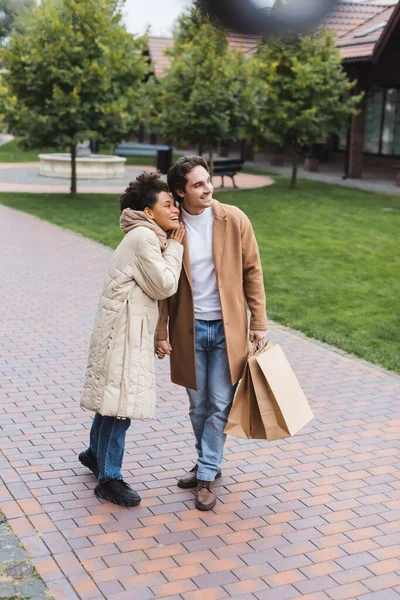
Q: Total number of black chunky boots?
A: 2